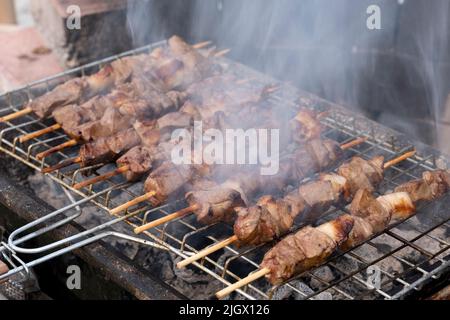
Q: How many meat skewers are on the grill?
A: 9